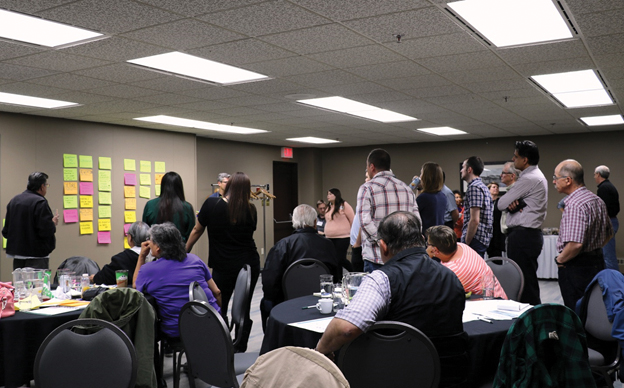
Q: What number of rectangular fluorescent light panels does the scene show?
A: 10